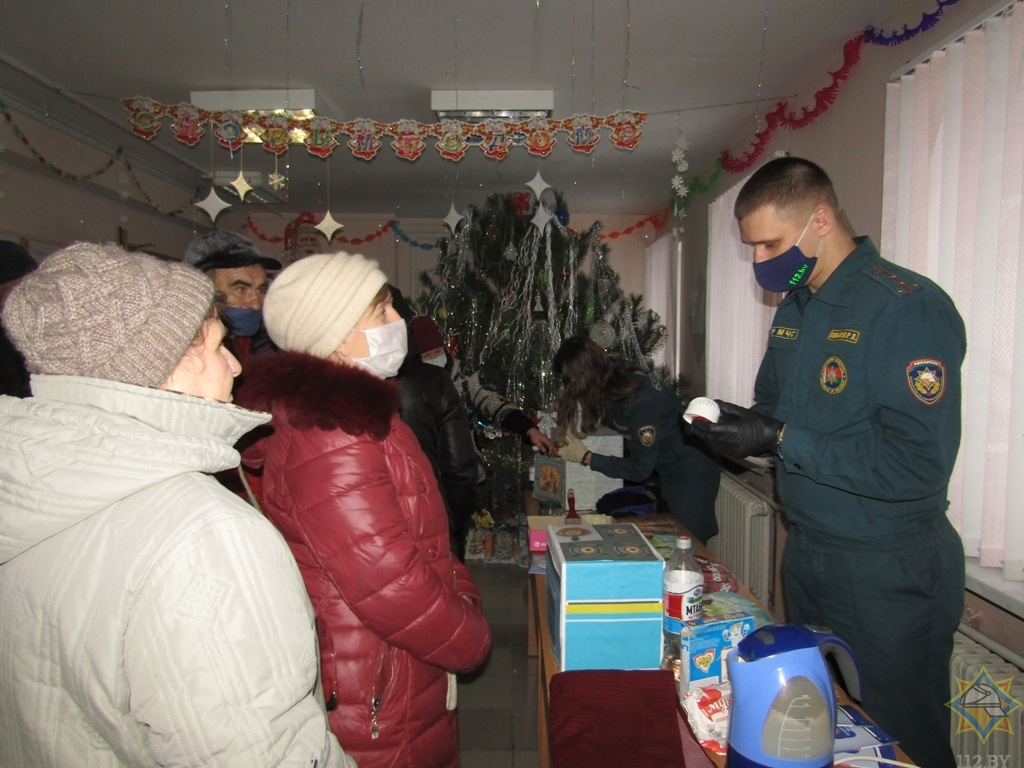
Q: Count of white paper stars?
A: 6